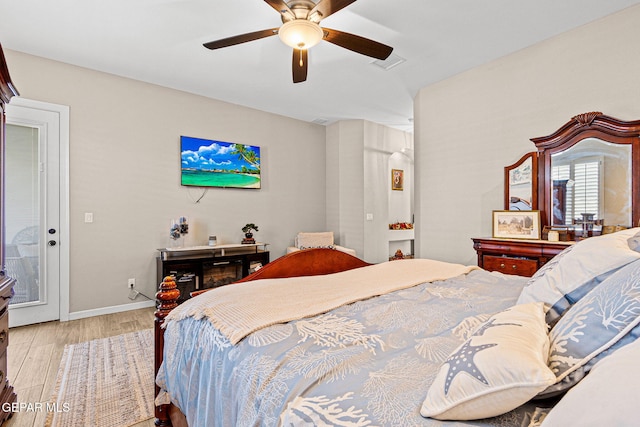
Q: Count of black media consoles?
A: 1